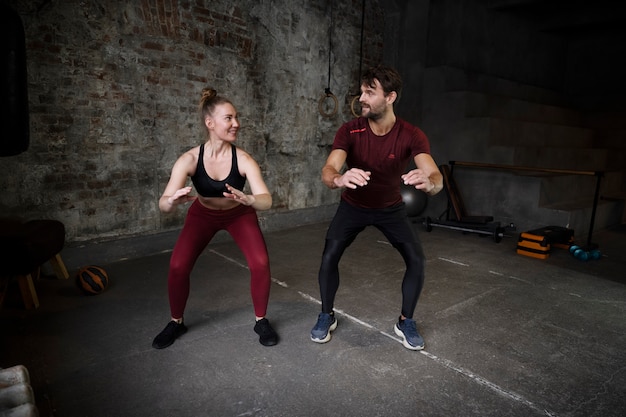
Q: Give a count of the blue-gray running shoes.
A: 2